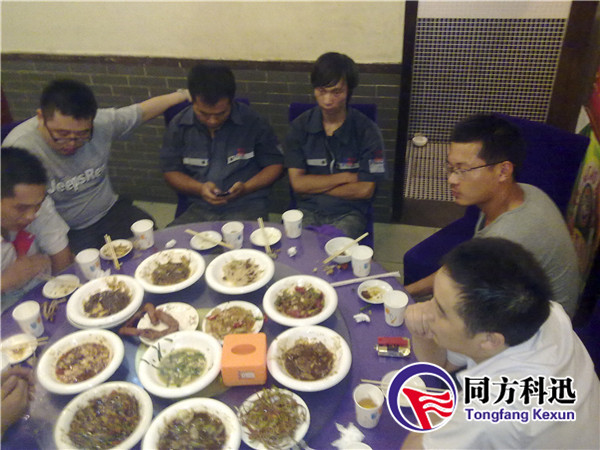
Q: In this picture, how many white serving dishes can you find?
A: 12